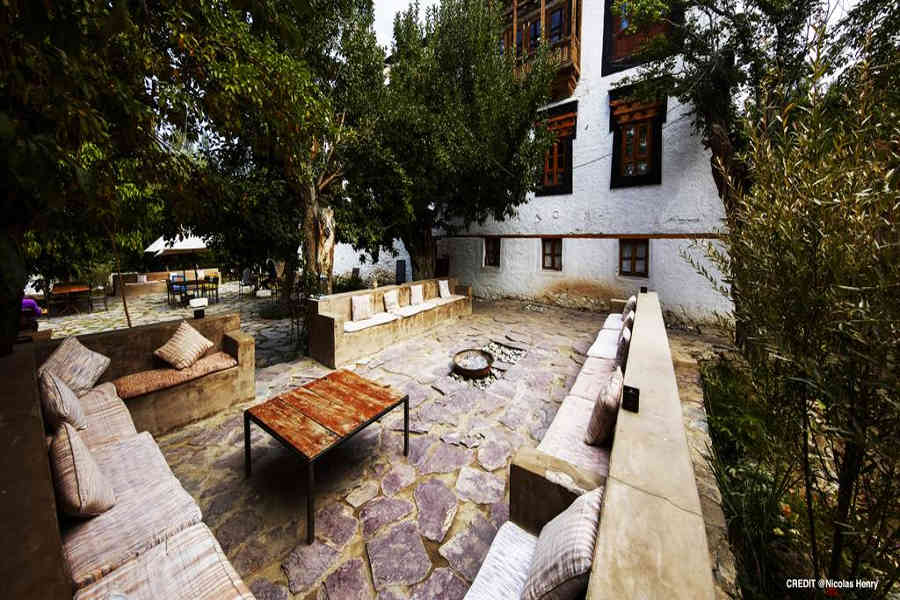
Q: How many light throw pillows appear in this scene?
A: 13